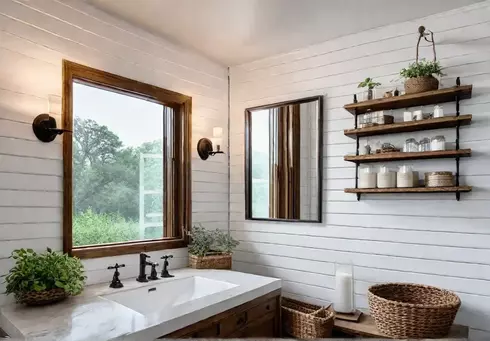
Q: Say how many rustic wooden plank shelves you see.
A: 4